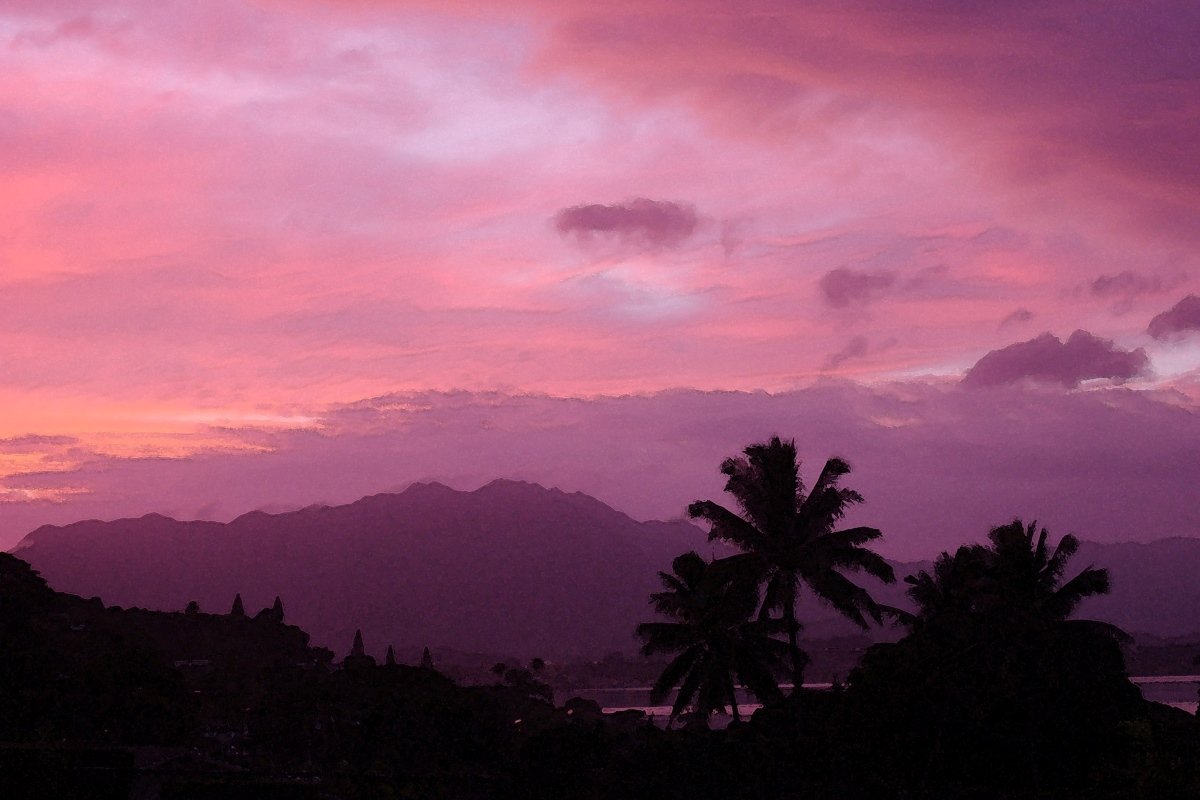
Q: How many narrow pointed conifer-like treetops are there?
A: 5